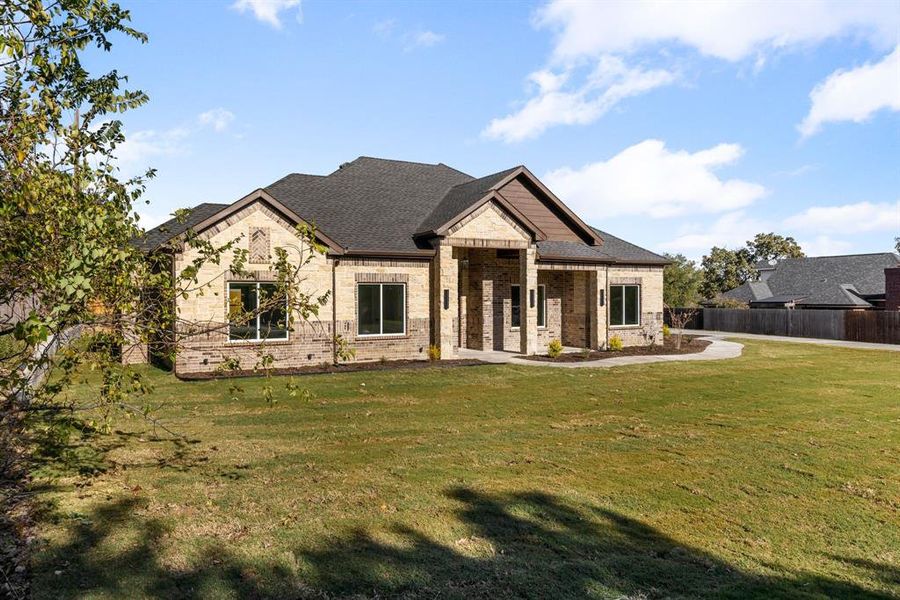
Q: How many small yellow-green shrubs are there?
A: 4